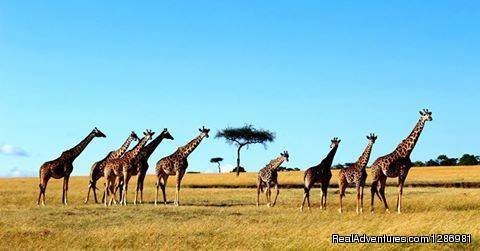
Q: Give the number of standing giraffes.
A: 9